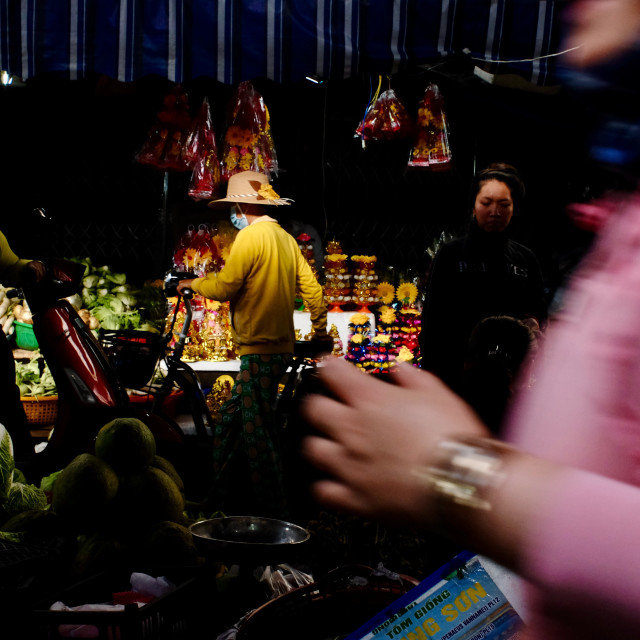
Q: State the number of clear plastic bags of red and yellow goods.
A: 5